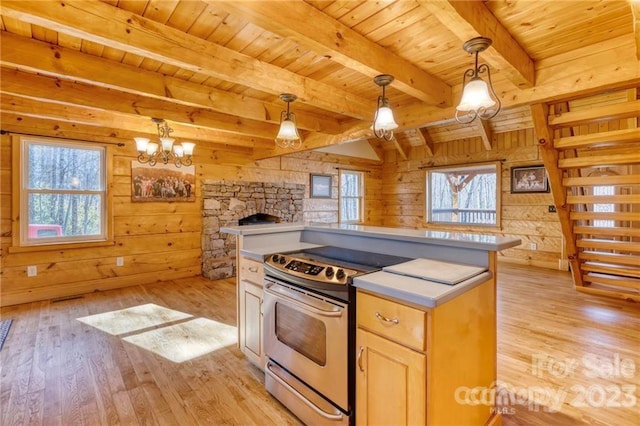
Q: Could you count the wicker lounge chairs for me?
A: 0